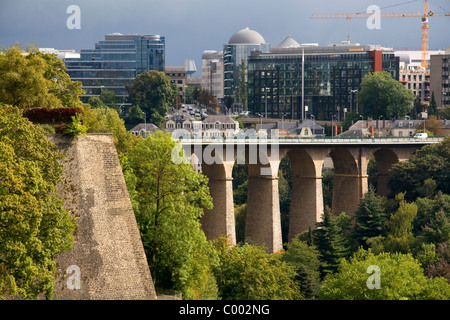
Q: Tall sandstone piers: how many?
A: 5